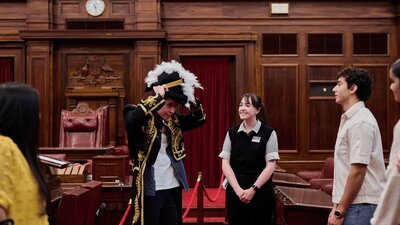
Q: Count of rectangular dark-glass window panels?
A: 3